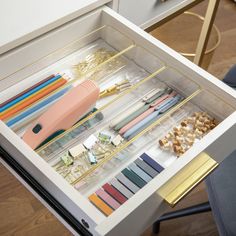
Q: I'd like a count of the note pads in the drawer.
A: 9